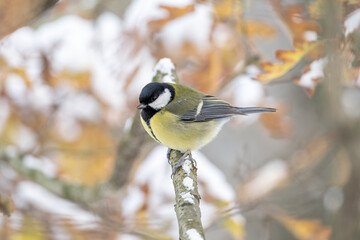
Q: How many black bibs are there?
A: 1